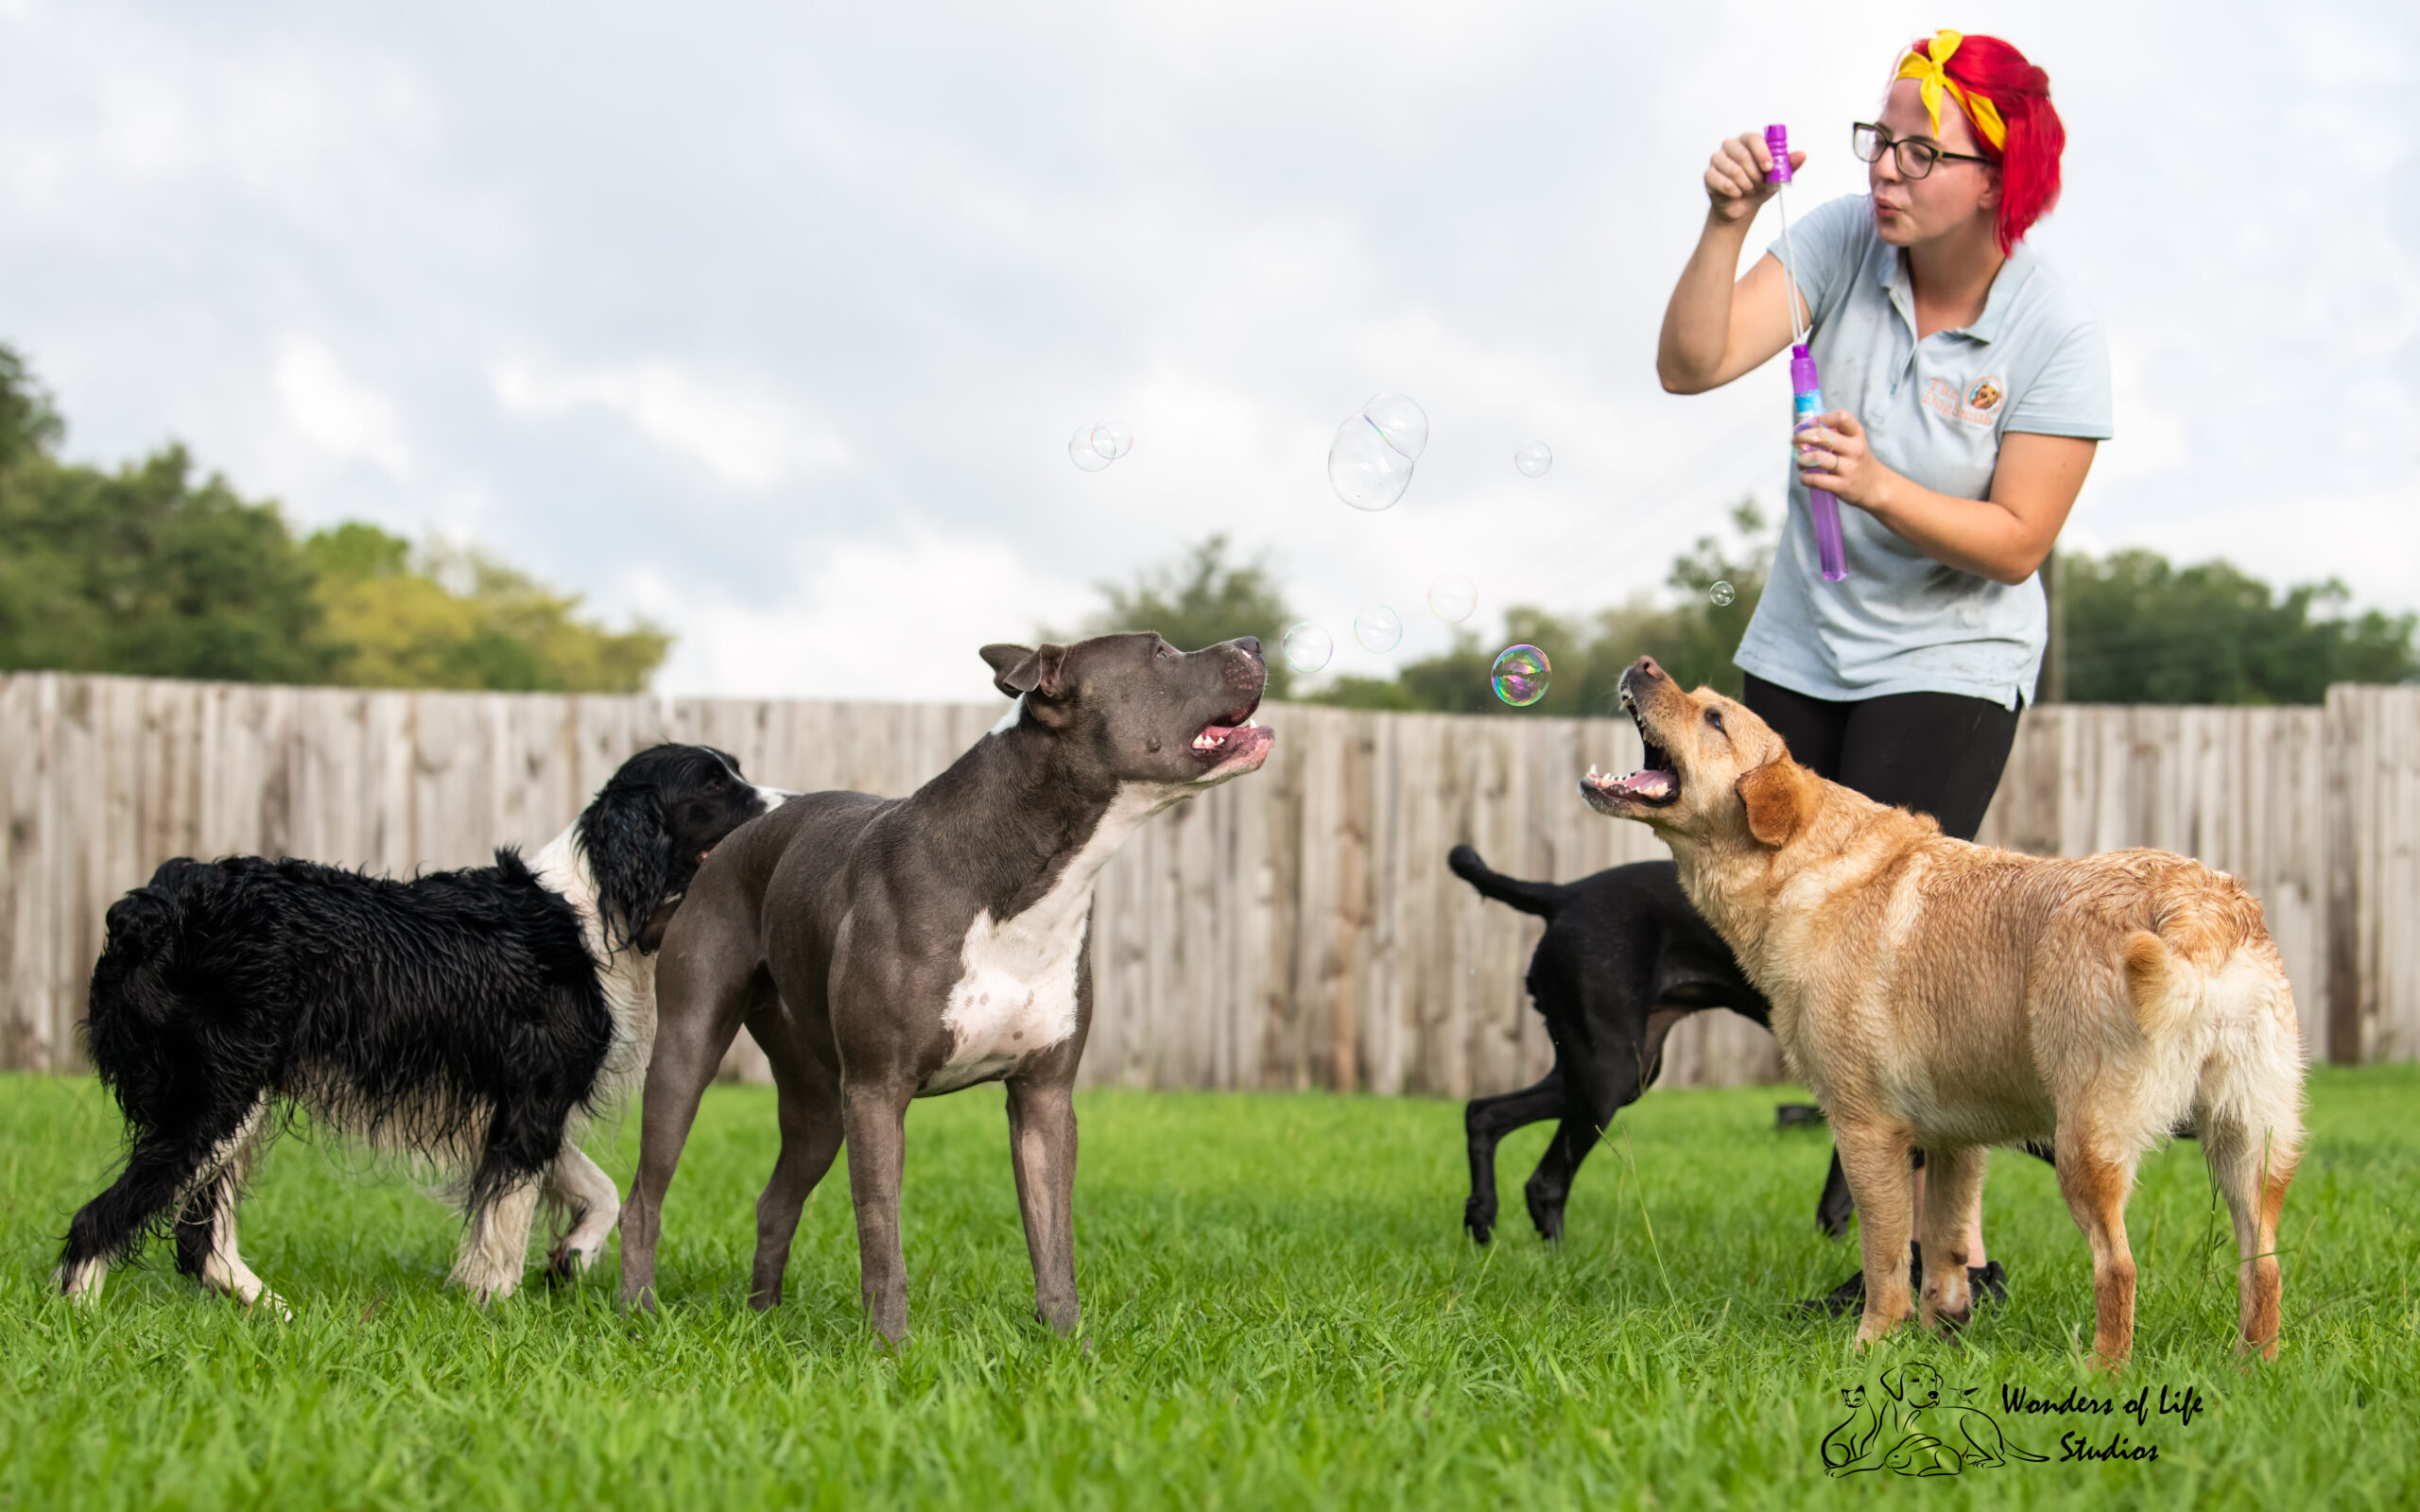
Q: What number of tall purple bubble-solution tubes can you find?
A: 1